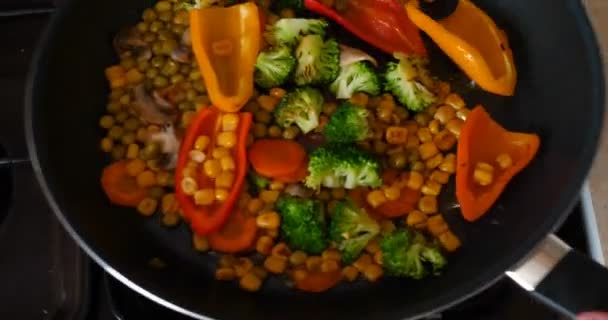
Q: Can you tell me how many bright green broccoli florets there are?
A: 11